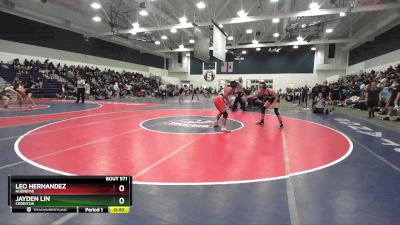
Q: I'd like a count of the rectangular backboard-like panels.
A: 2